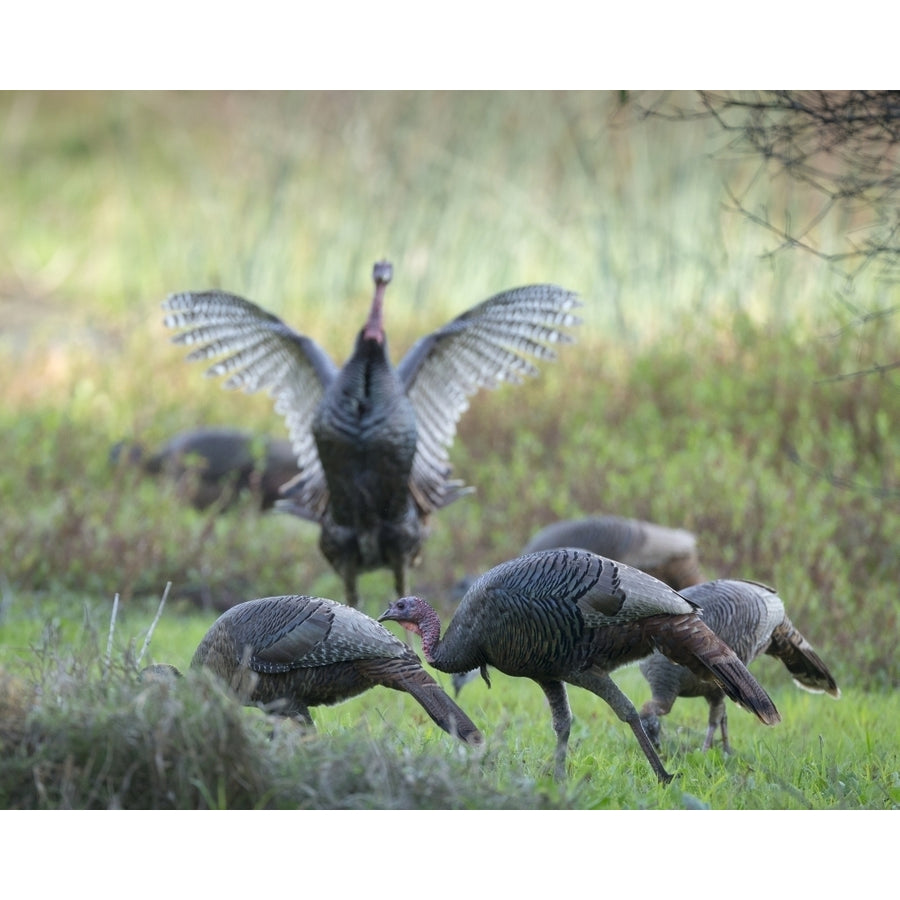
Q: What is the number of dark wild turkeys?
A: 6